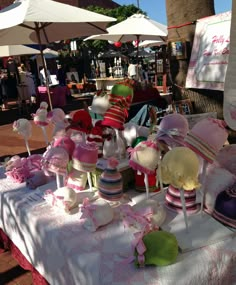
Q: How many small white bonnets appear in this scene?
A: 3